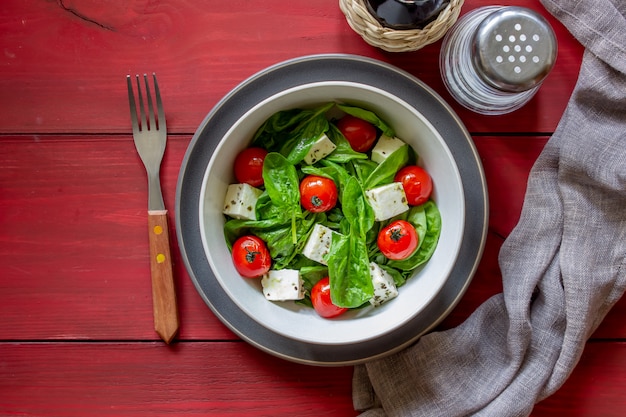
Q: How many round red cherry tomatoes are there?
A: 7